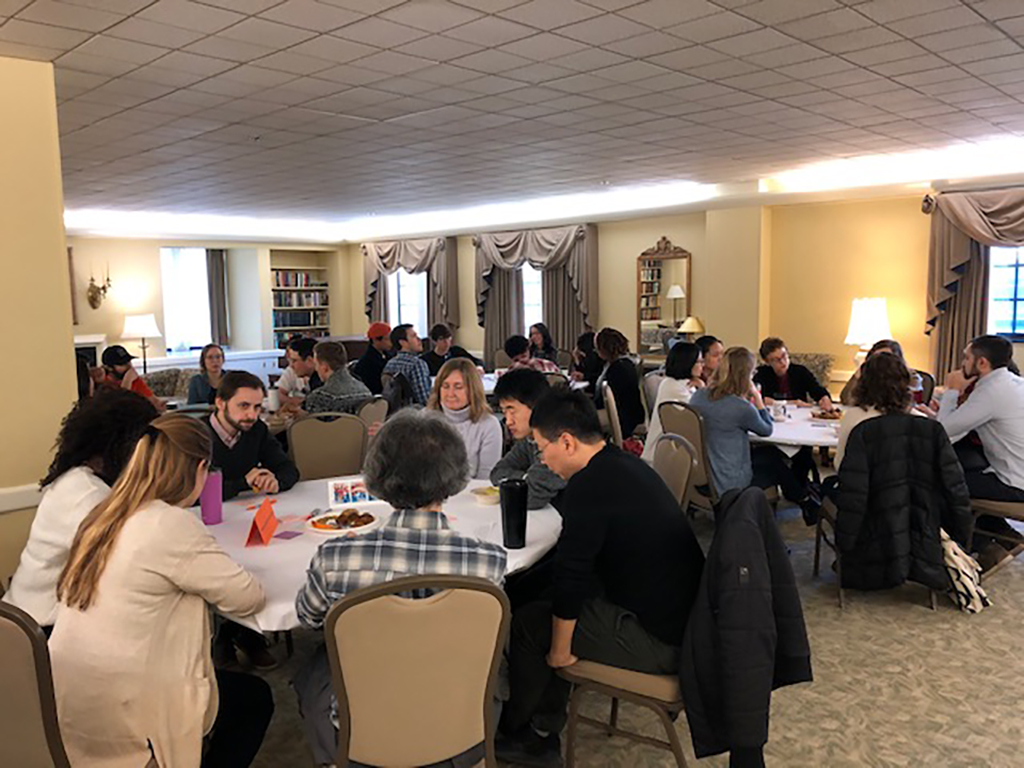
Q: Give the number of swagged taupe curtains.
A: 3